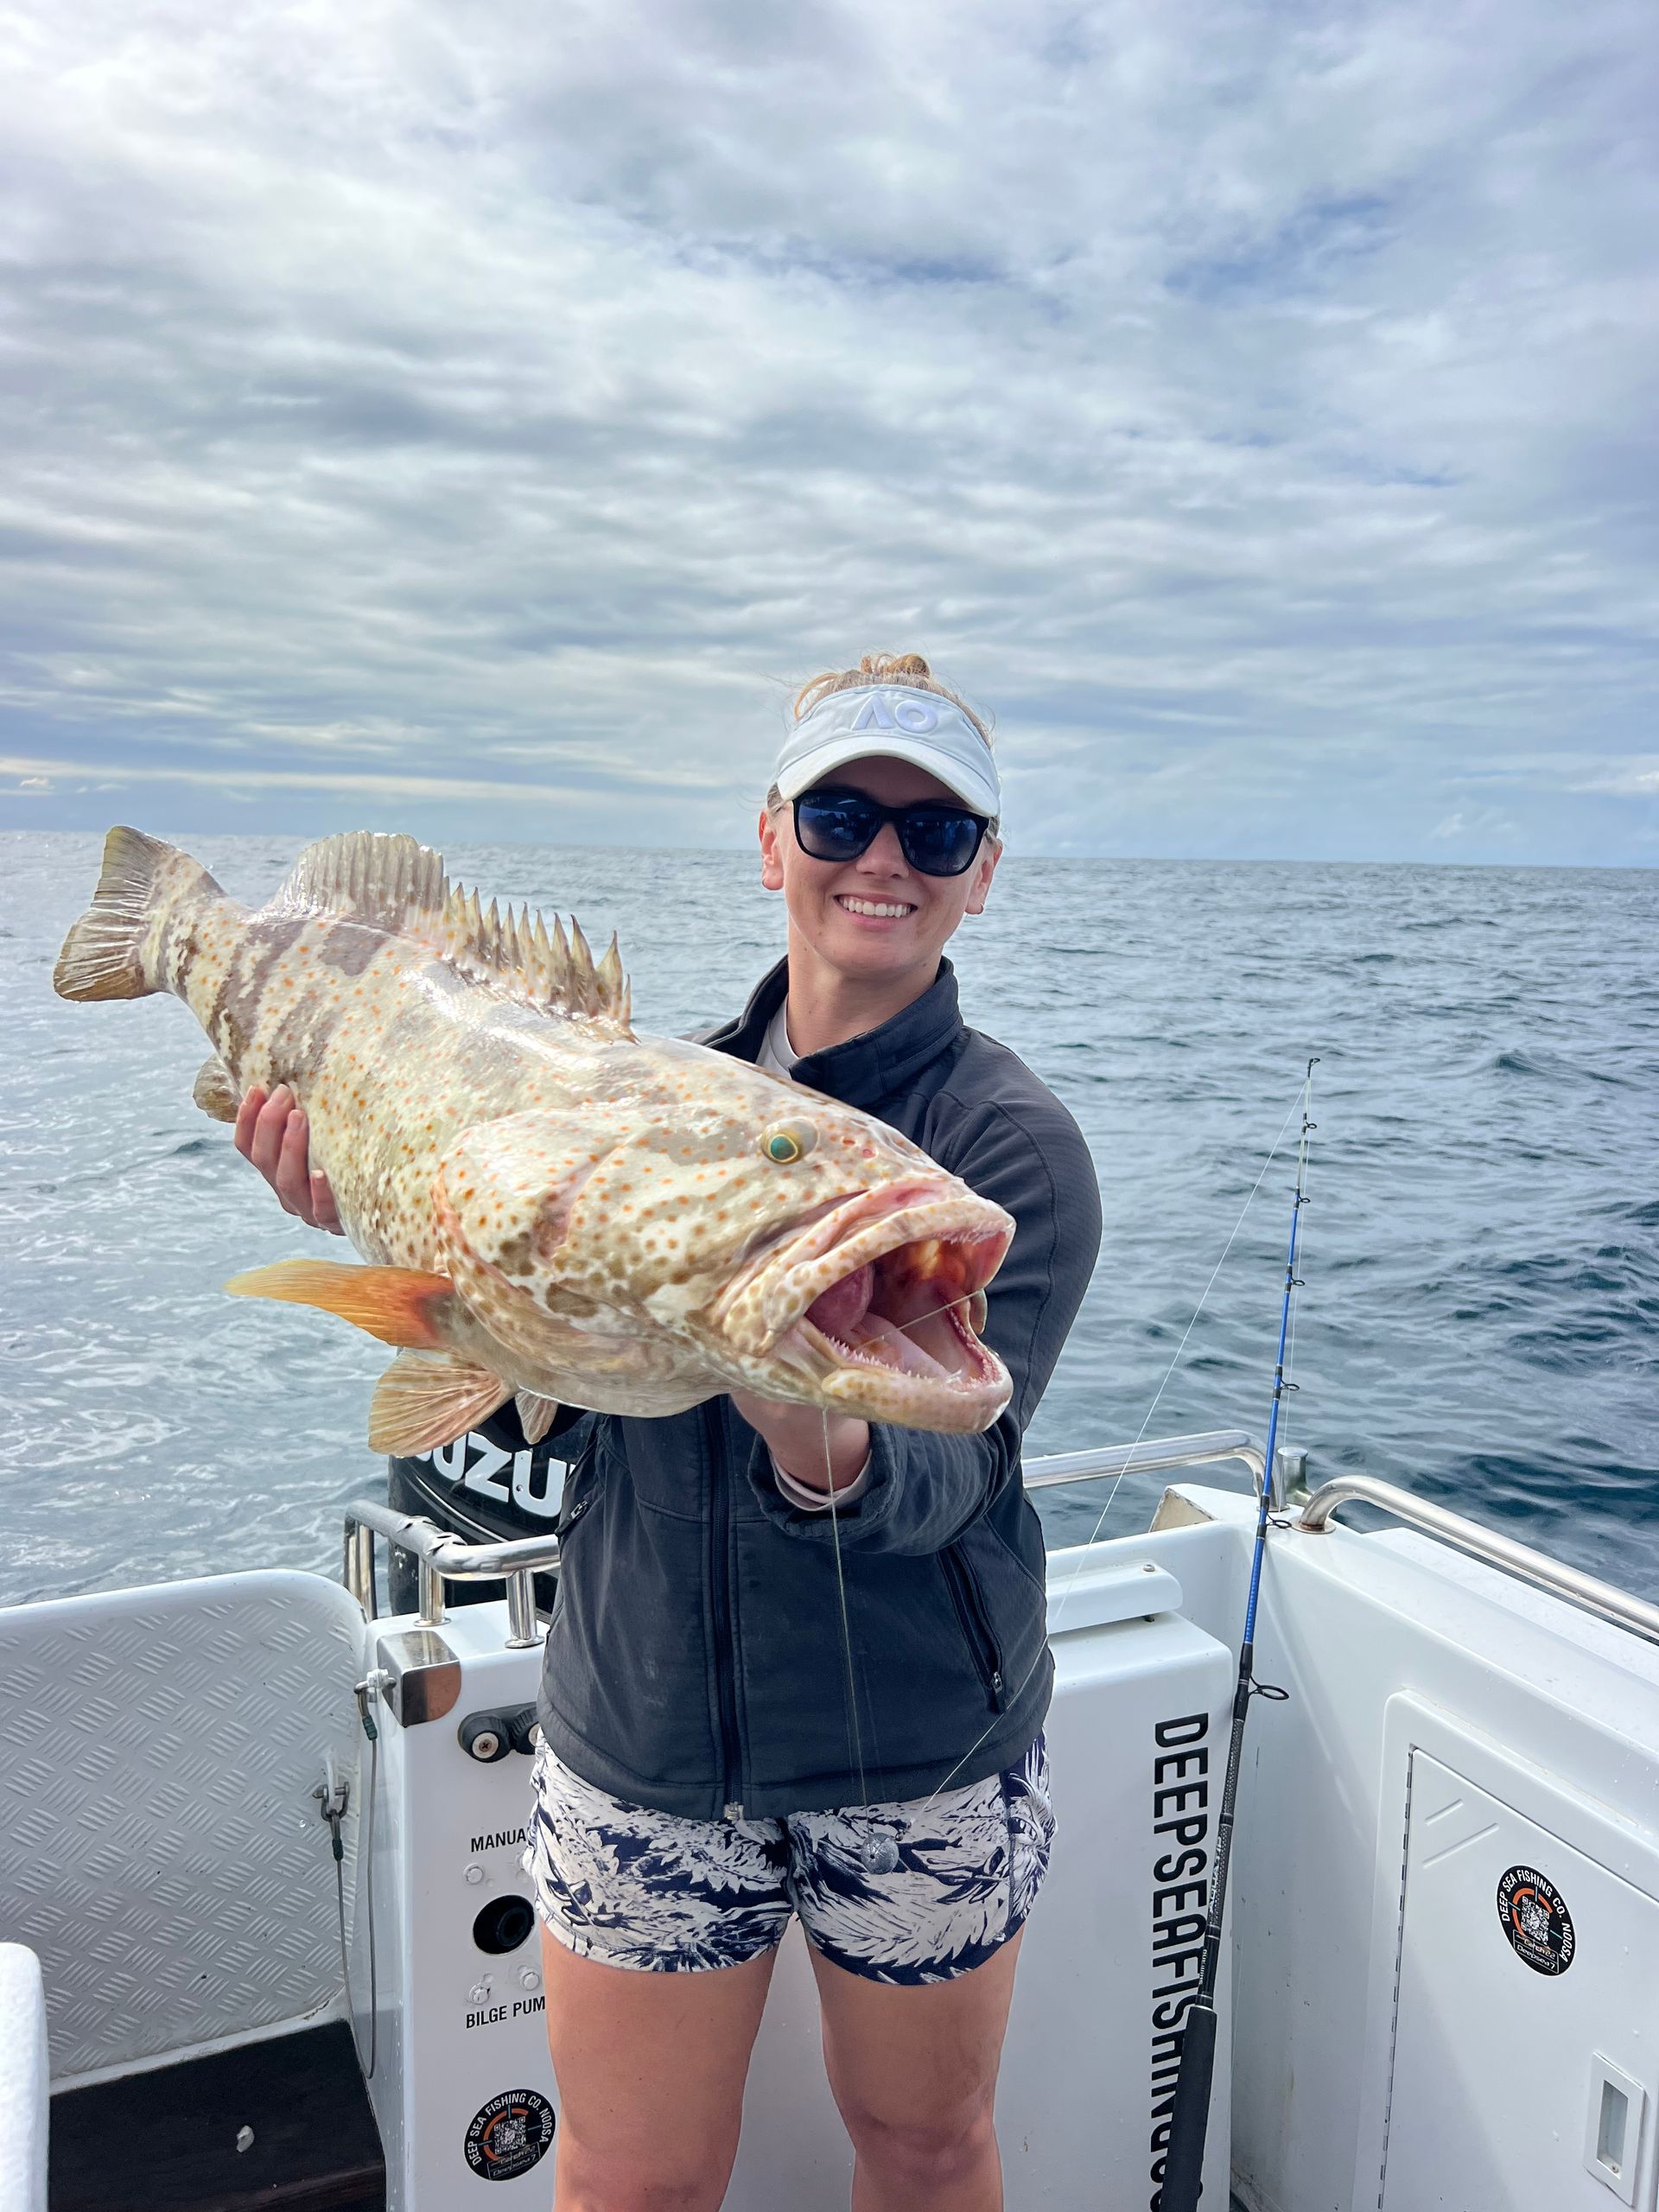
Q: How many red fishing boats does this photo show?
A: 0